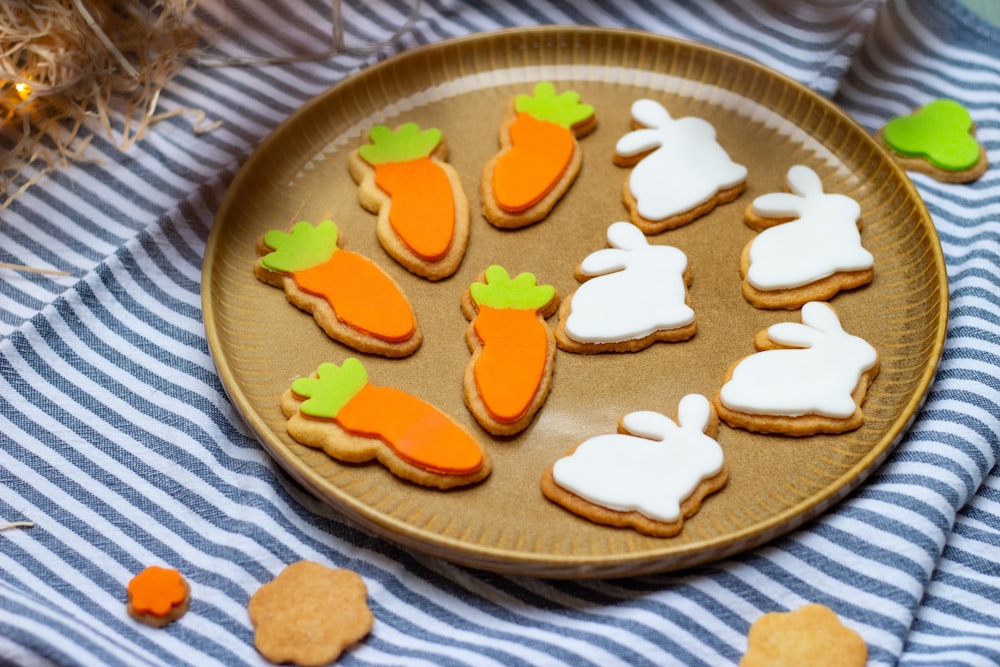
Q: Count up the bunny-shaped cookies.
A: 5